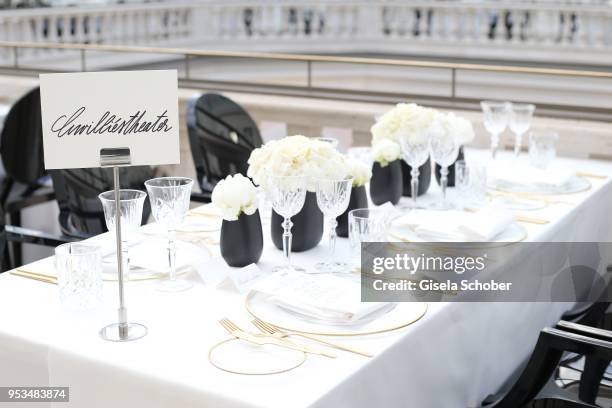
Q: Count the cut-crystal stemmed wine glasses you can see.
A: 8